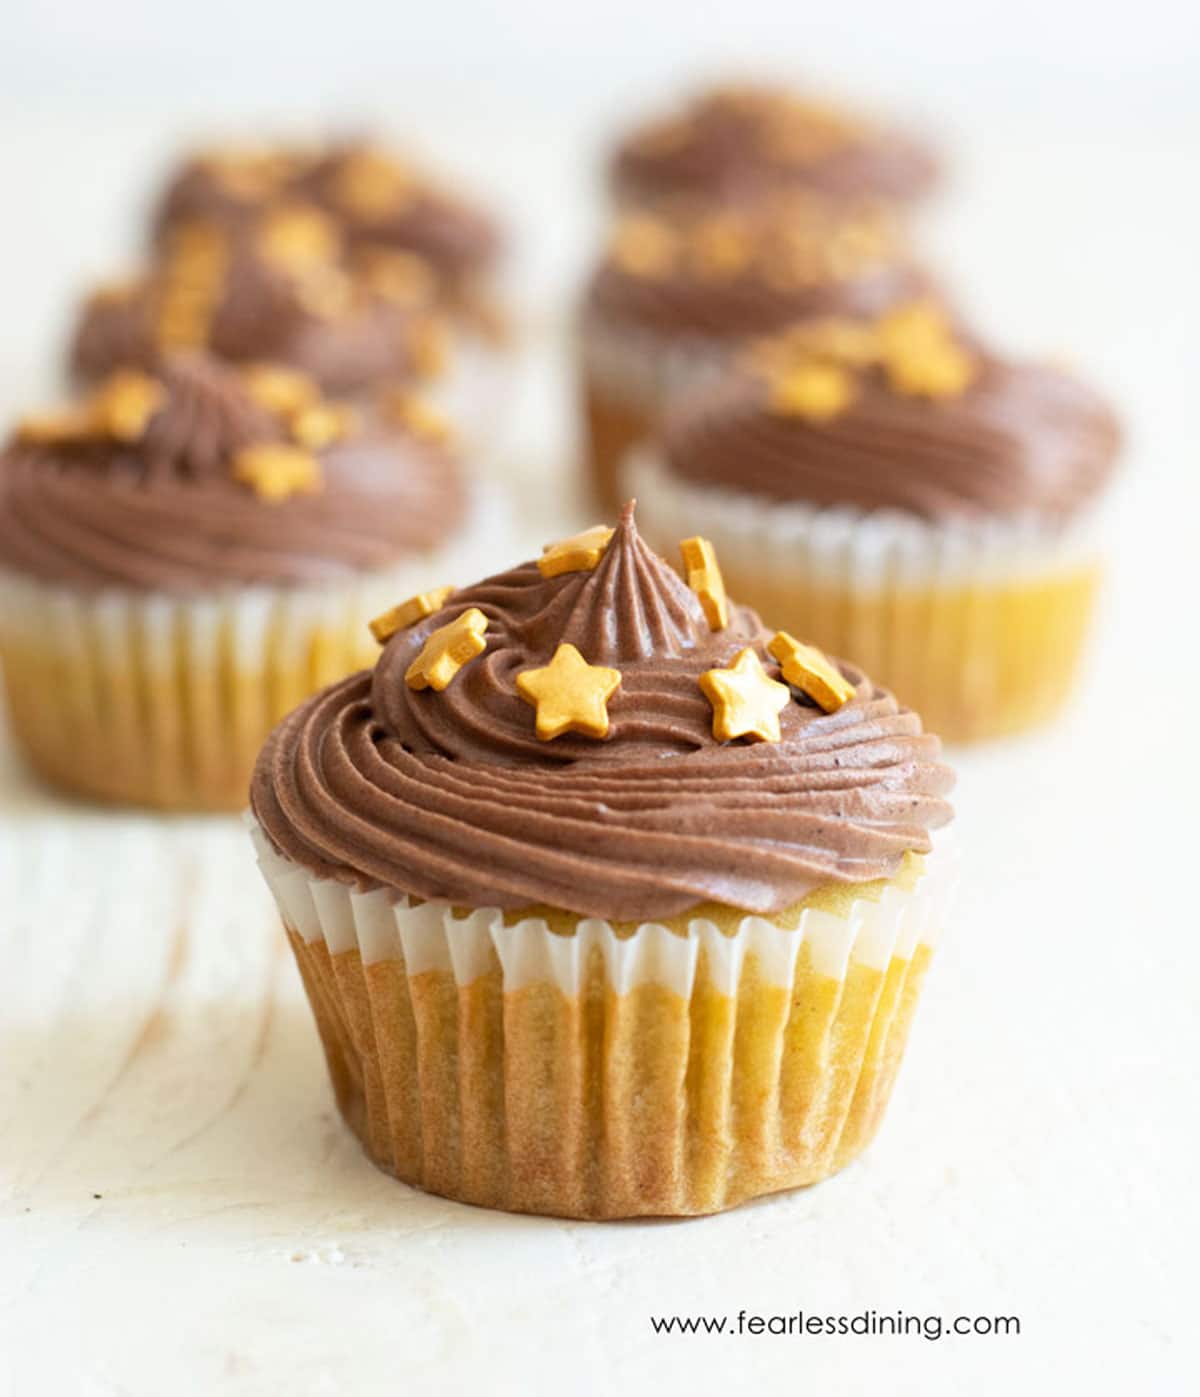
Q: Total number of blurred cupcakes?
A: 6